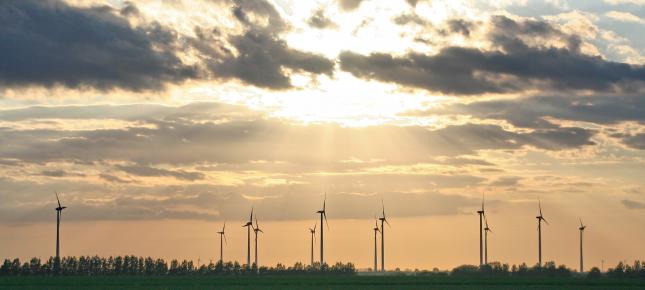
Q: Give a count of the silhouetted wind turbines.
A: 12